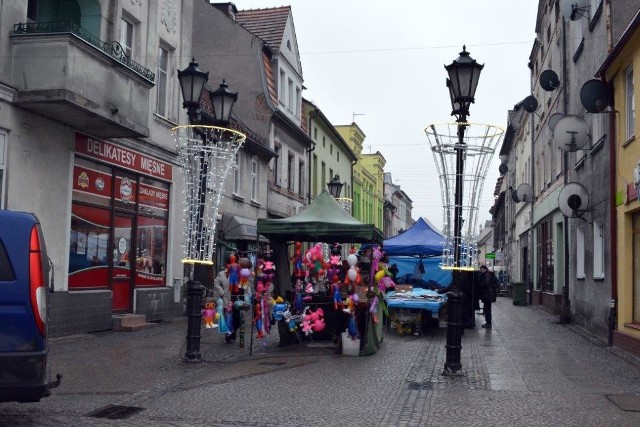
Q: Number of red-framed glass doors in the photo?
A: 1